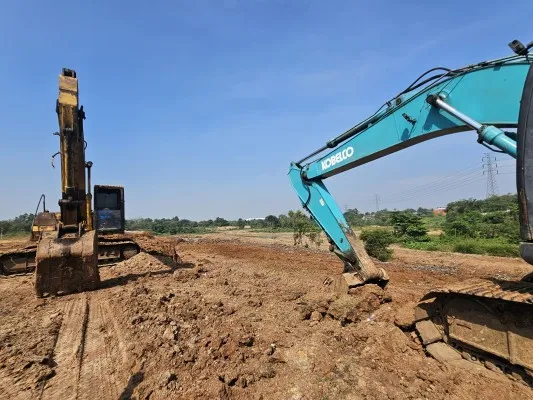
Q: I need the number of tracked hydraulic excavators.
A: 2